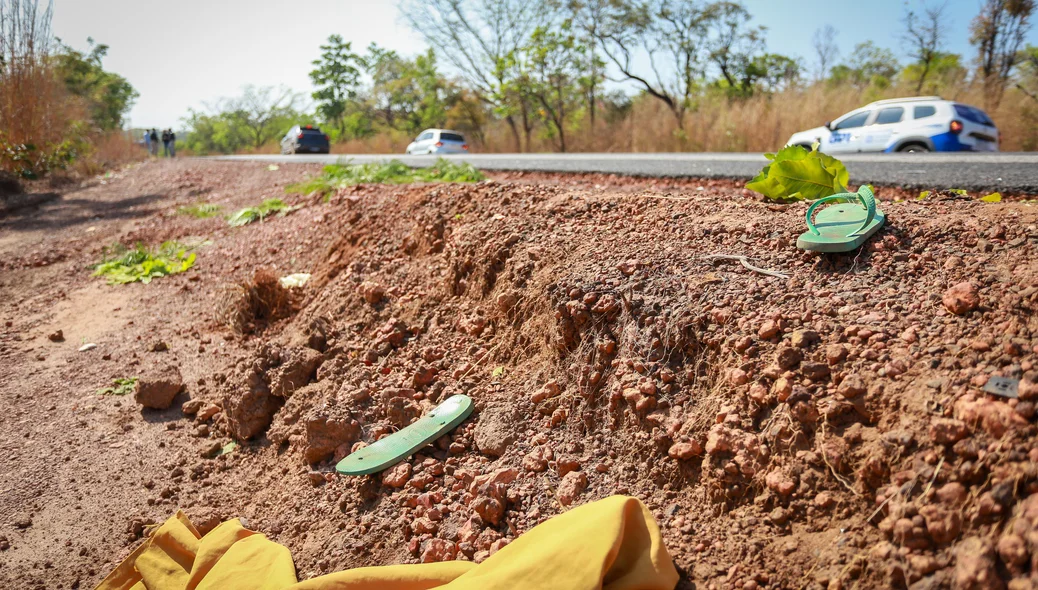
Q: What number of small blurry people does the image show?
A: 4